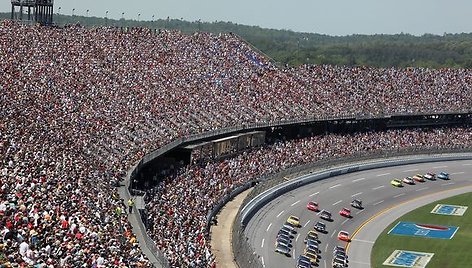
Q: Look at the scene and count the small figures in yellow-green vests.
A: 2